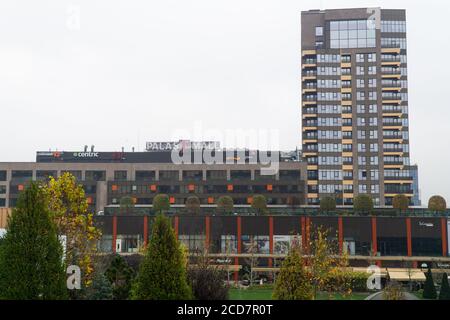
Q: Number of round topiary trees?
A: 9